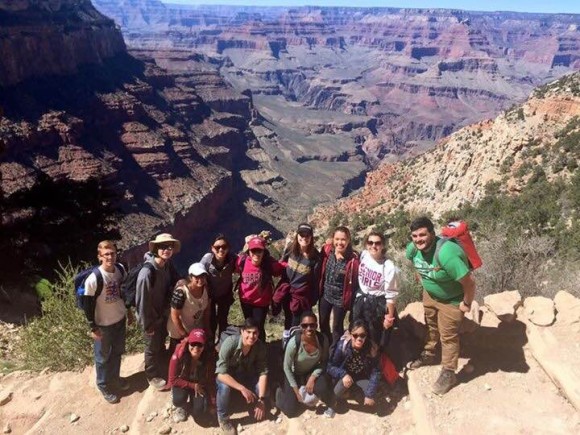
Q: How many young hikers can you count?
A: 13